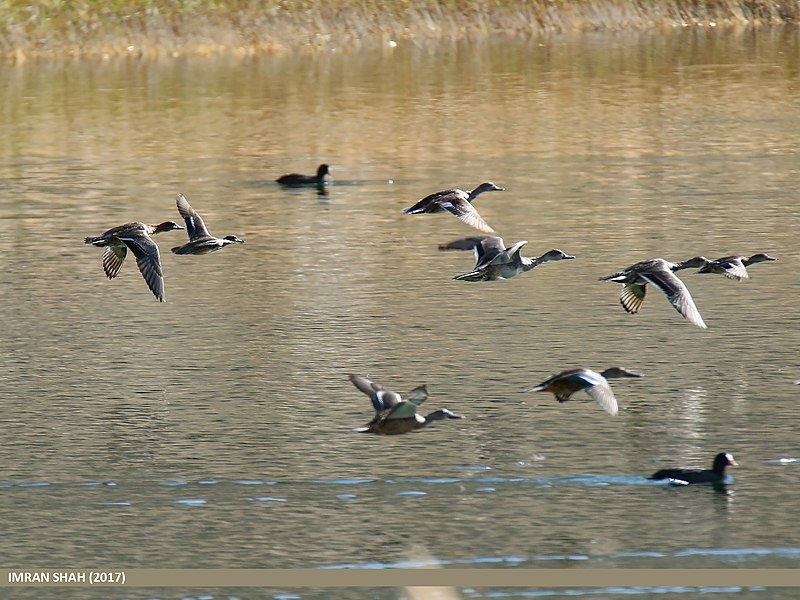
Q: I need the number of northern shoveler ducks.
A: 2